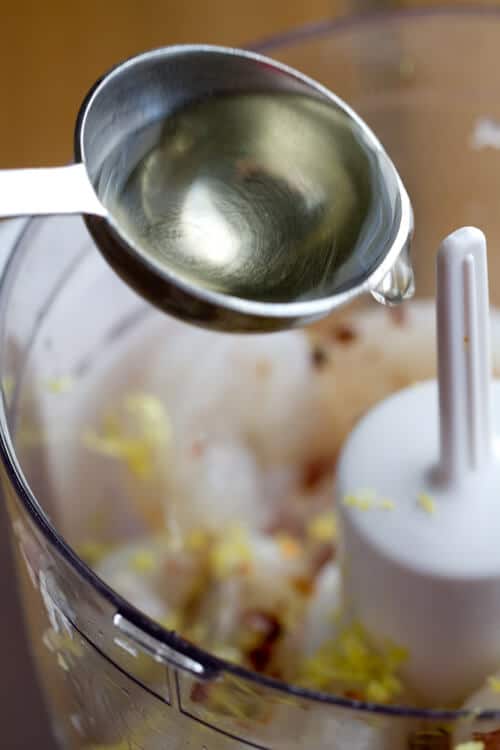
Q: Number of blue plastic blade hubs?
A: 0